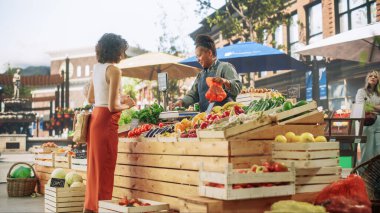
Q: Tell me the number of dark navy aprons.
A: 1